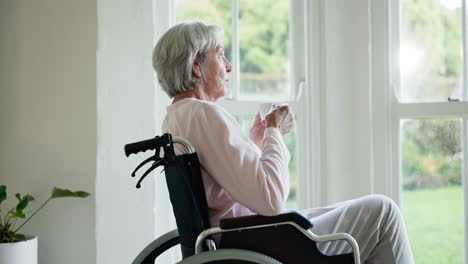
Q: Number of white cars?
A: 0